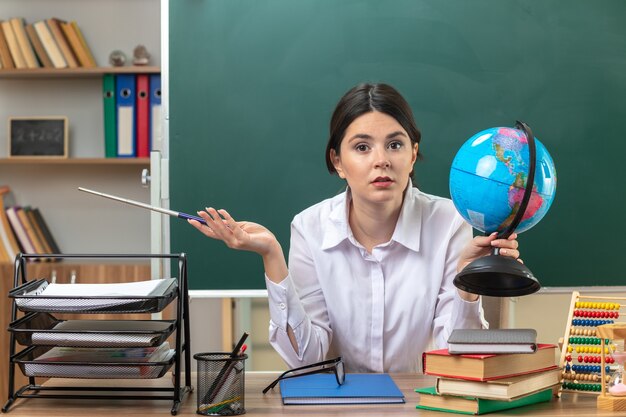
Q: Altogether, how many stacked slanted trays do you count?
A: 3